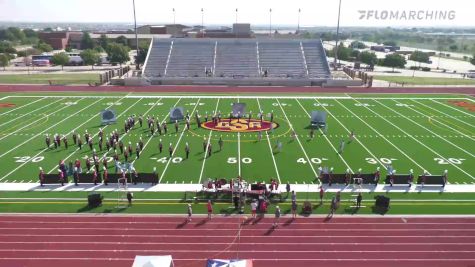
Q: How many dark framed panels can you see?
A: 8